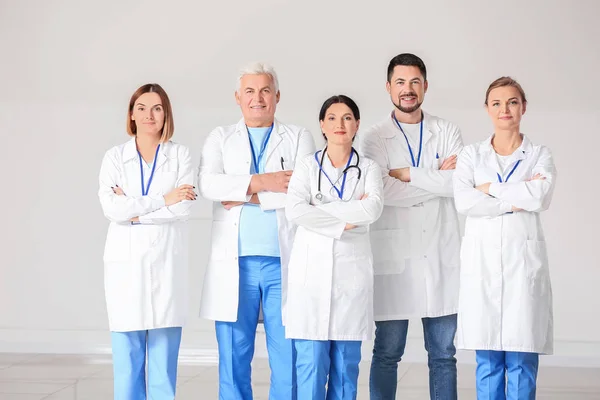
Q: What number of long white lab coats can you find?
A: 5